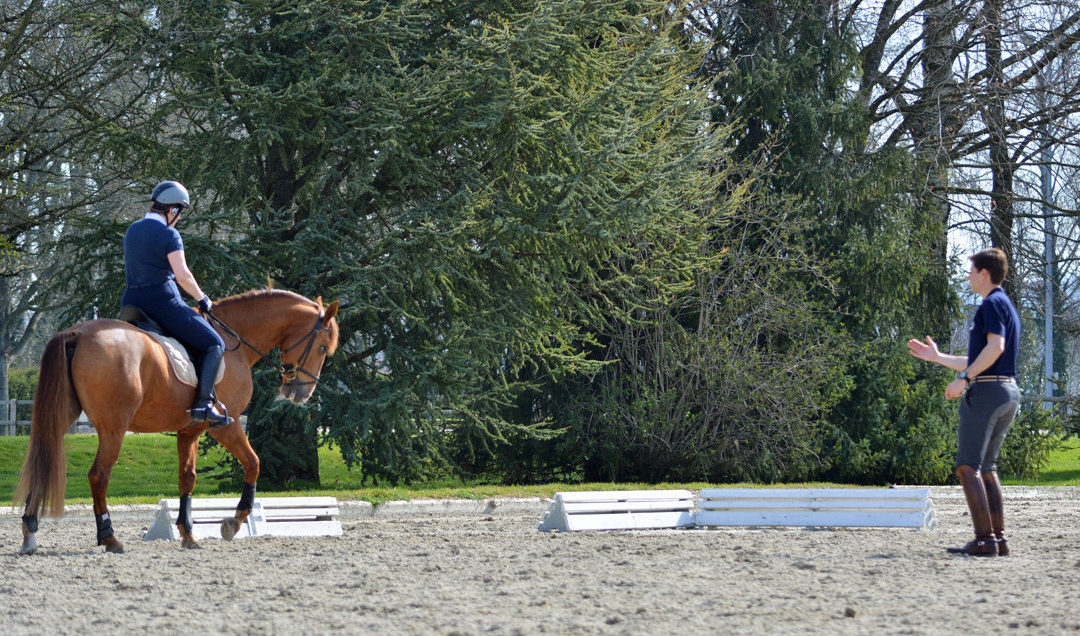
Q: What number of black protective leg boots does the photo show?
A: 4